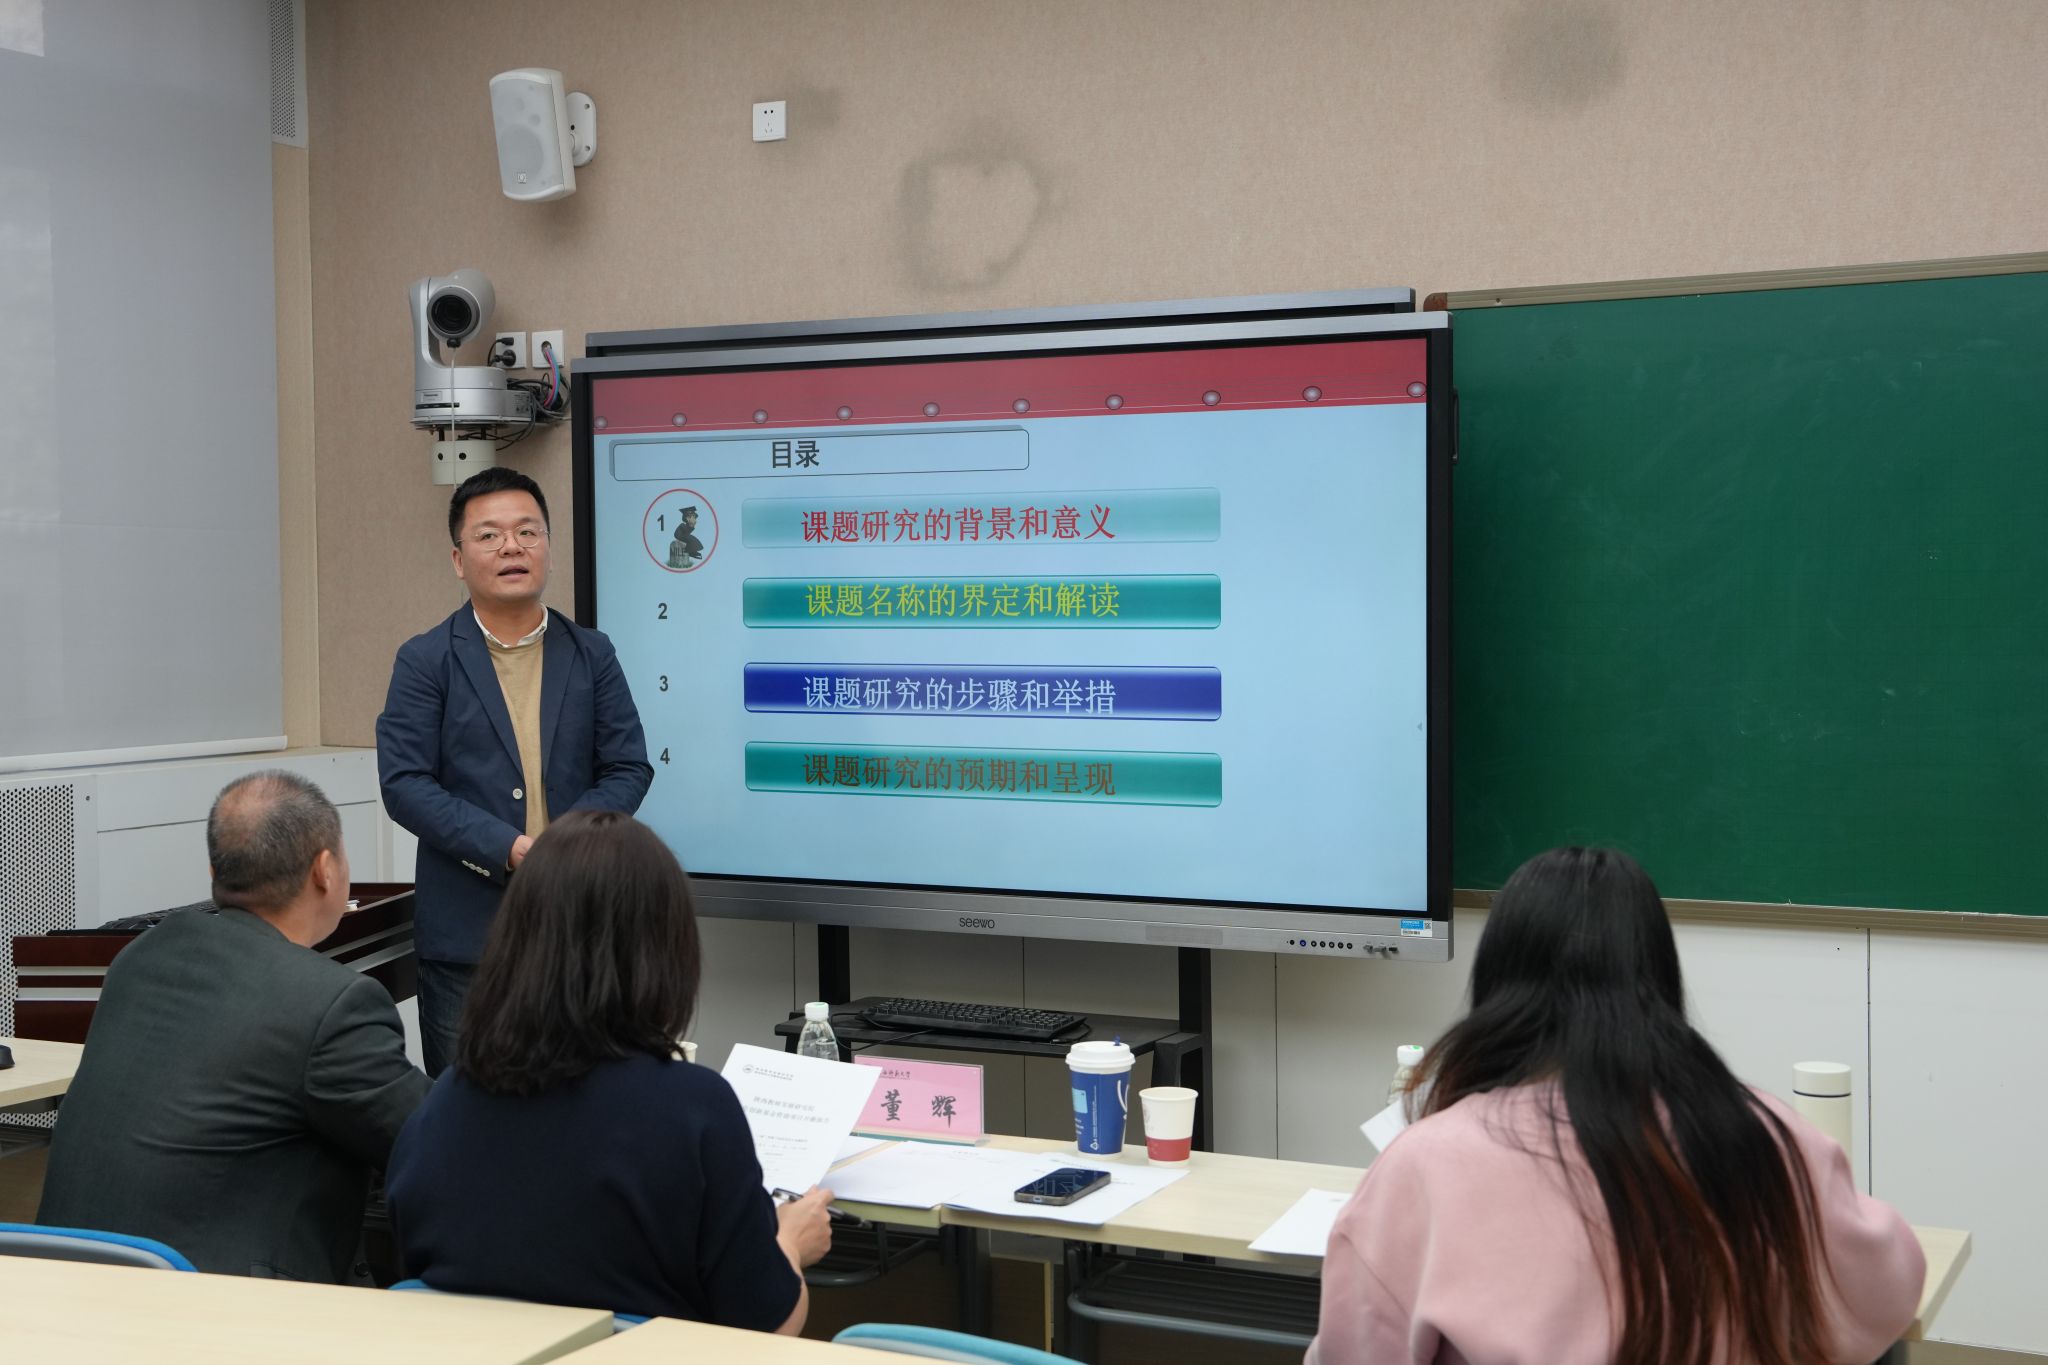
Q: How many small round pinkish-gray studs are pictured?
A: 10